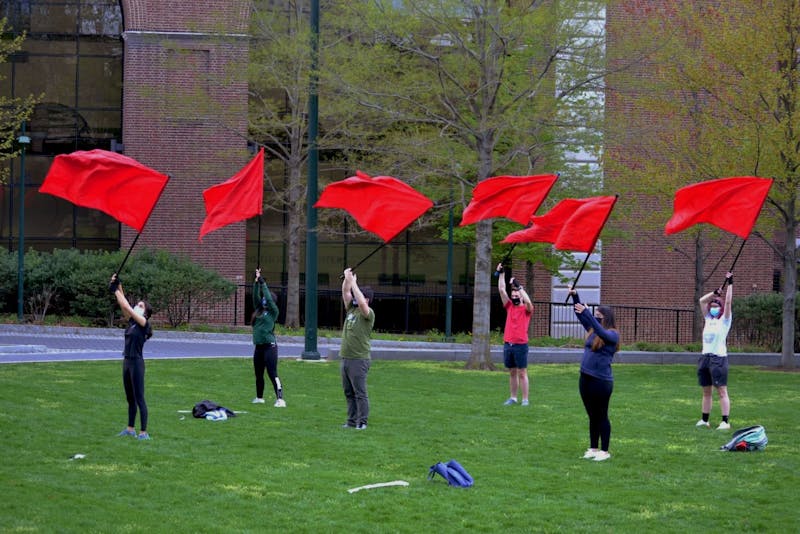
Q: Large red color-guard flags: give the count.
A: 6